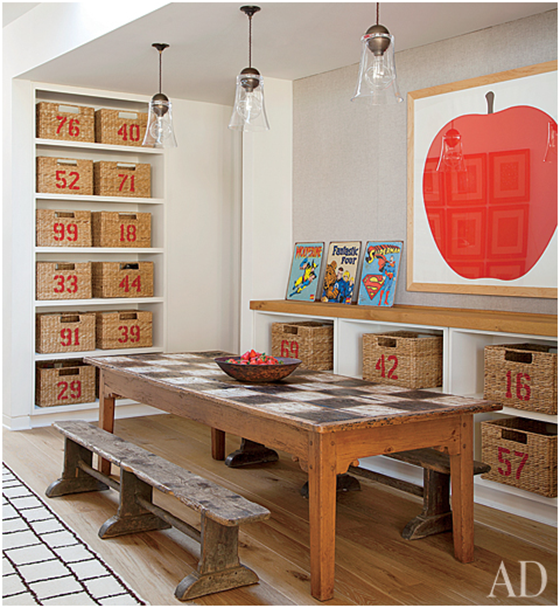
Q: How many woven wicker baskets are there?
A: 15